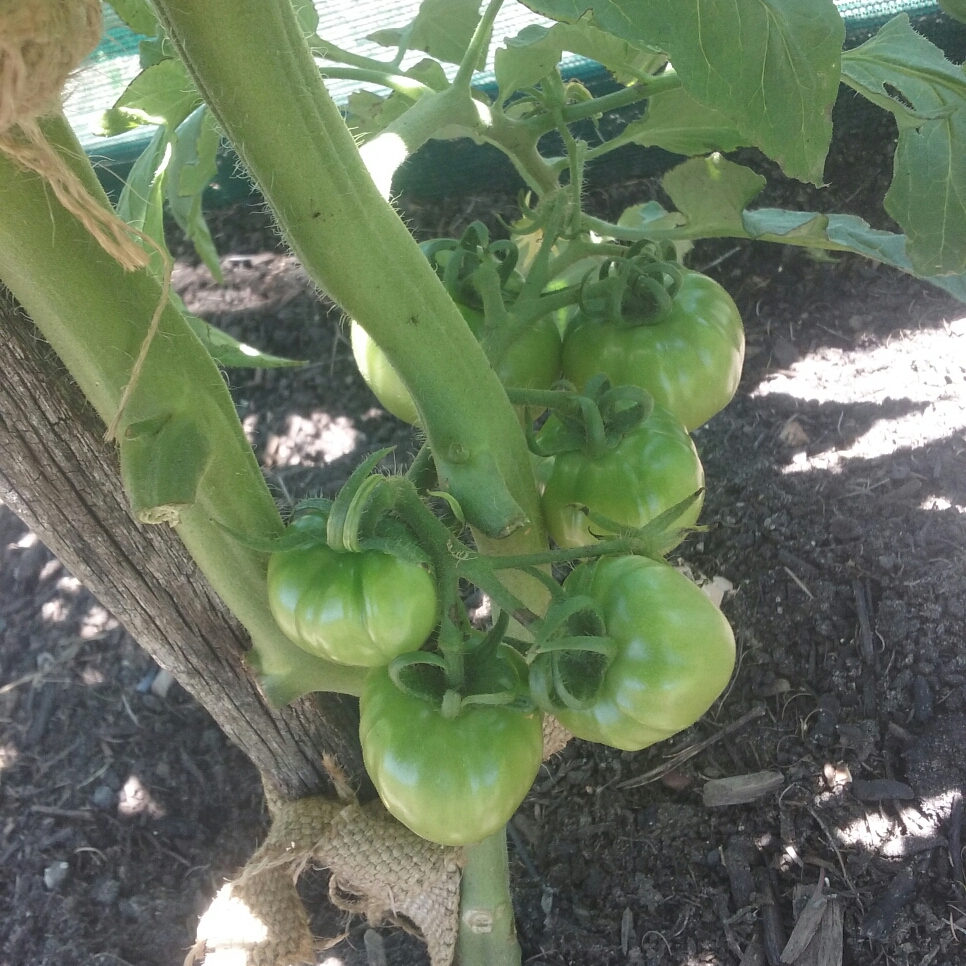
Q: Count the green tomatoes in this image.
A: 6